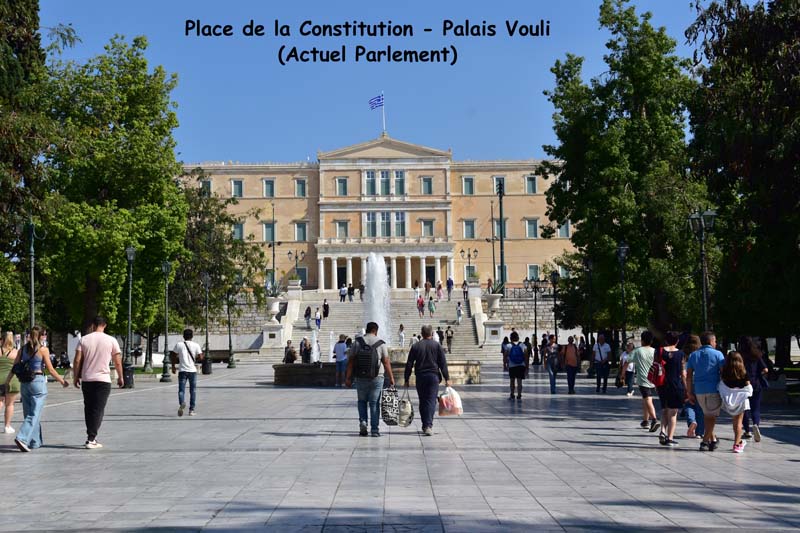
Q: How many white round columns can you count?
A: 9